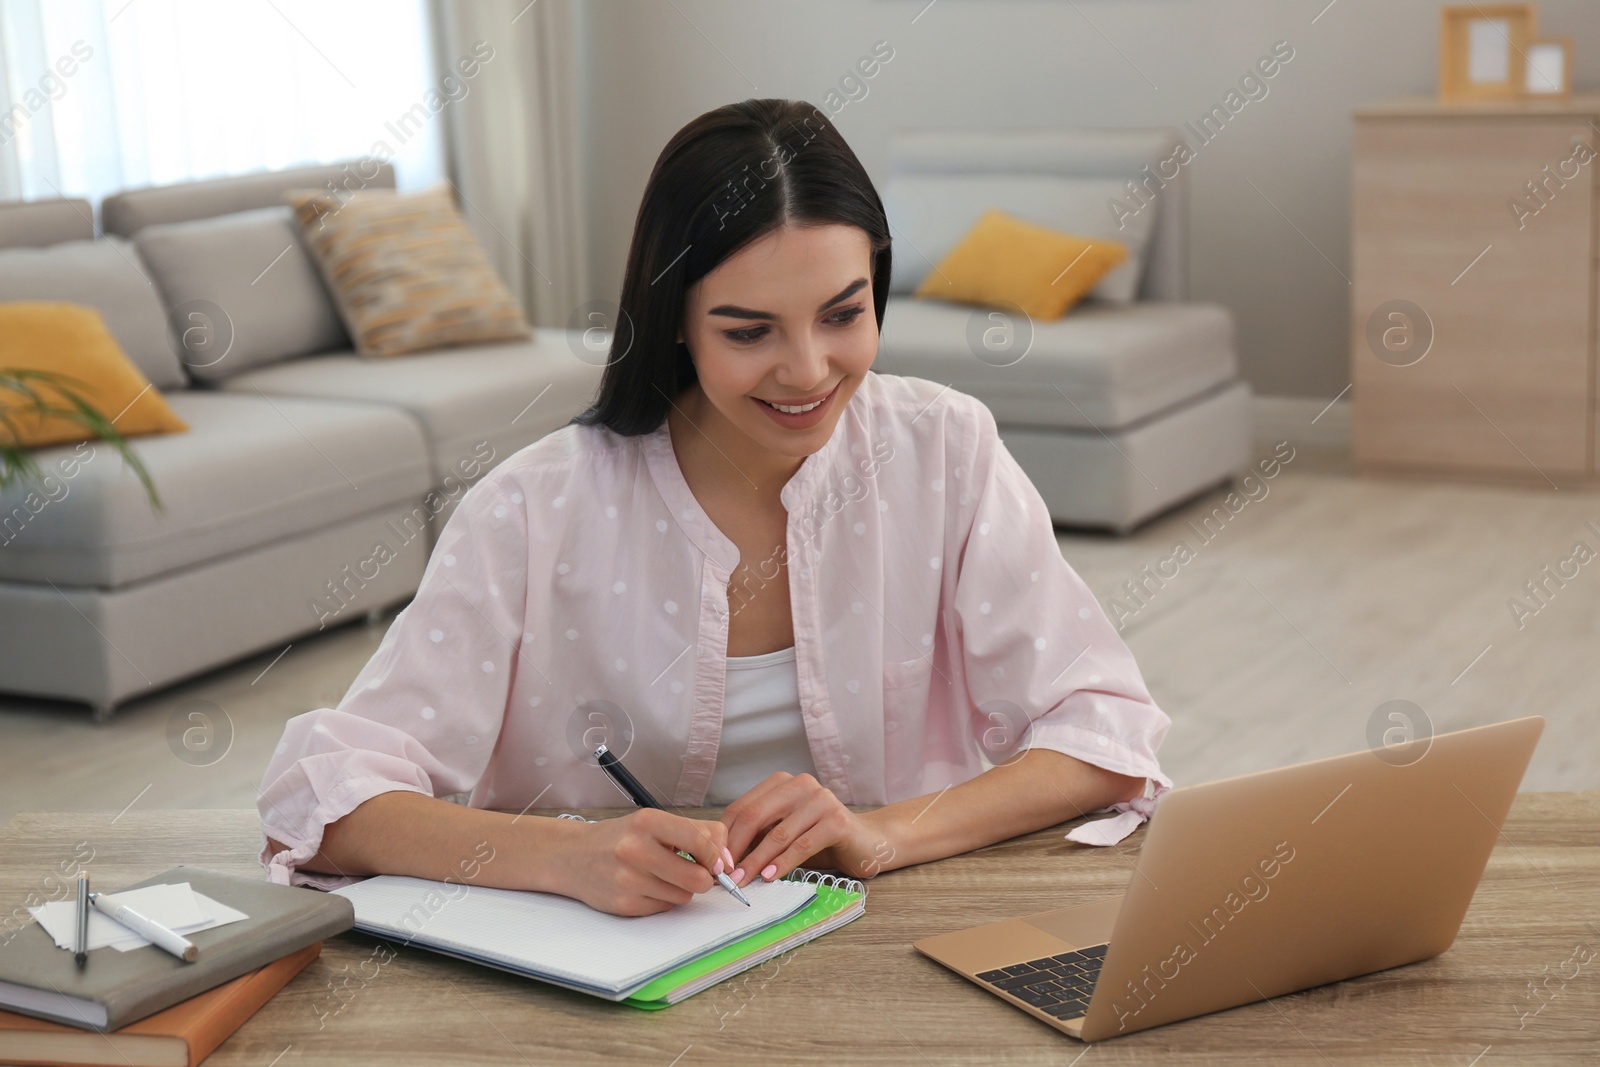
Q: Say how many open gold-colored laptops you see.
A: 1